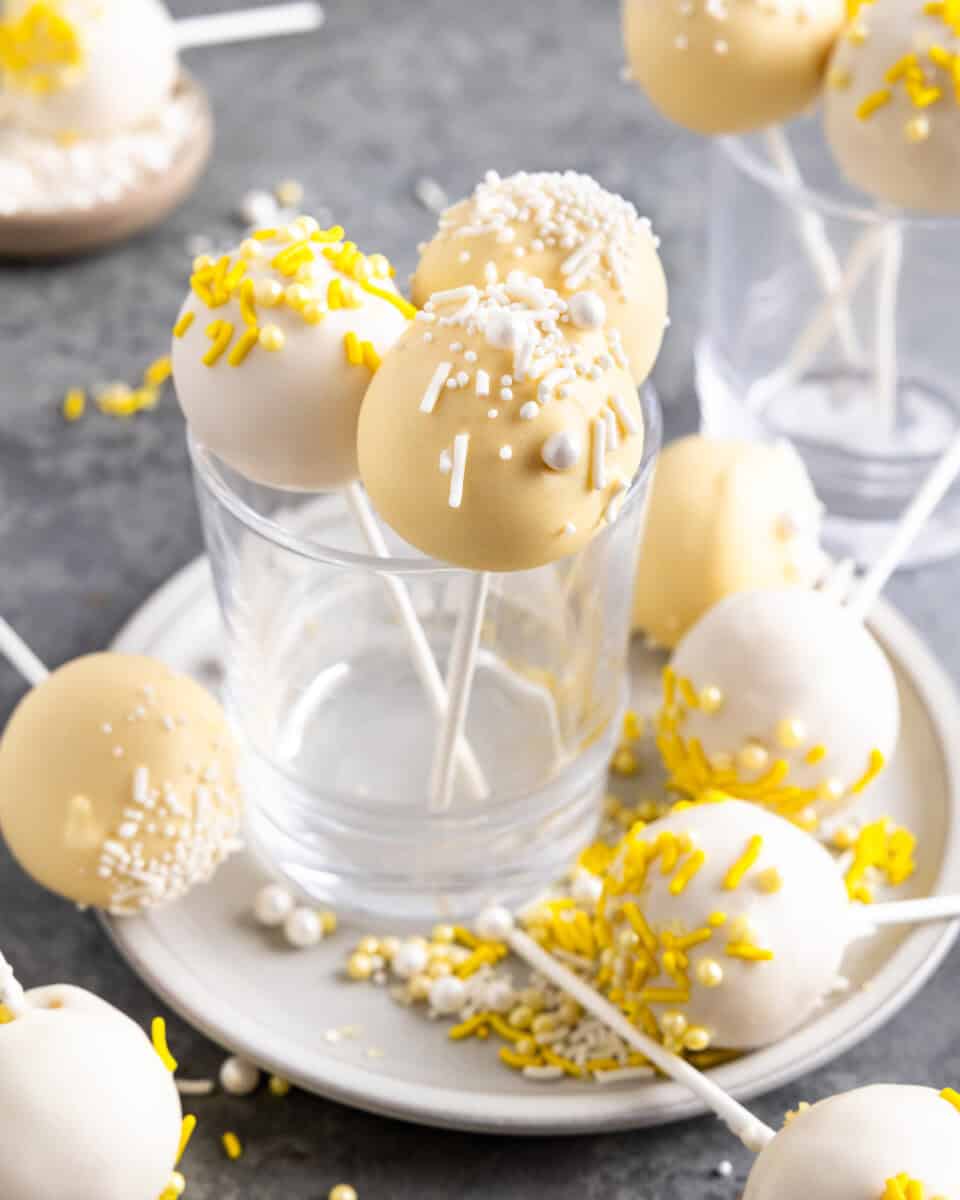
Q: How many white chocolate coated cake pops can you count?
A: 7